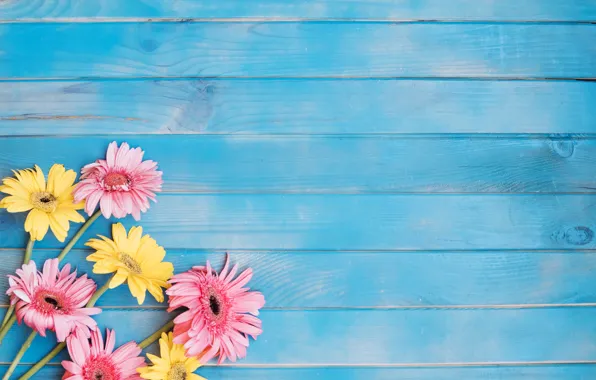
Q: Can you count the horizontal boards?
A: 8